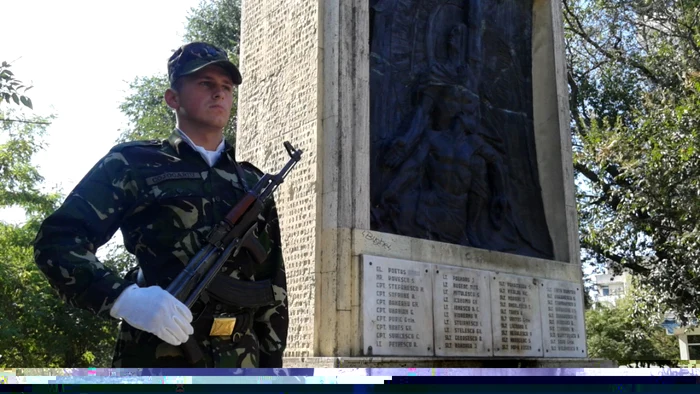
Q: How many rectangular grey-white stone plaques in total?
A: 4